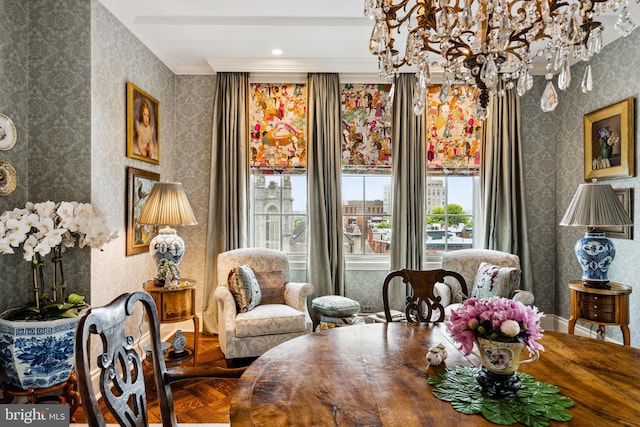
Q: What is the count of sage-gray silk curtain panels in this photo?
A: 4